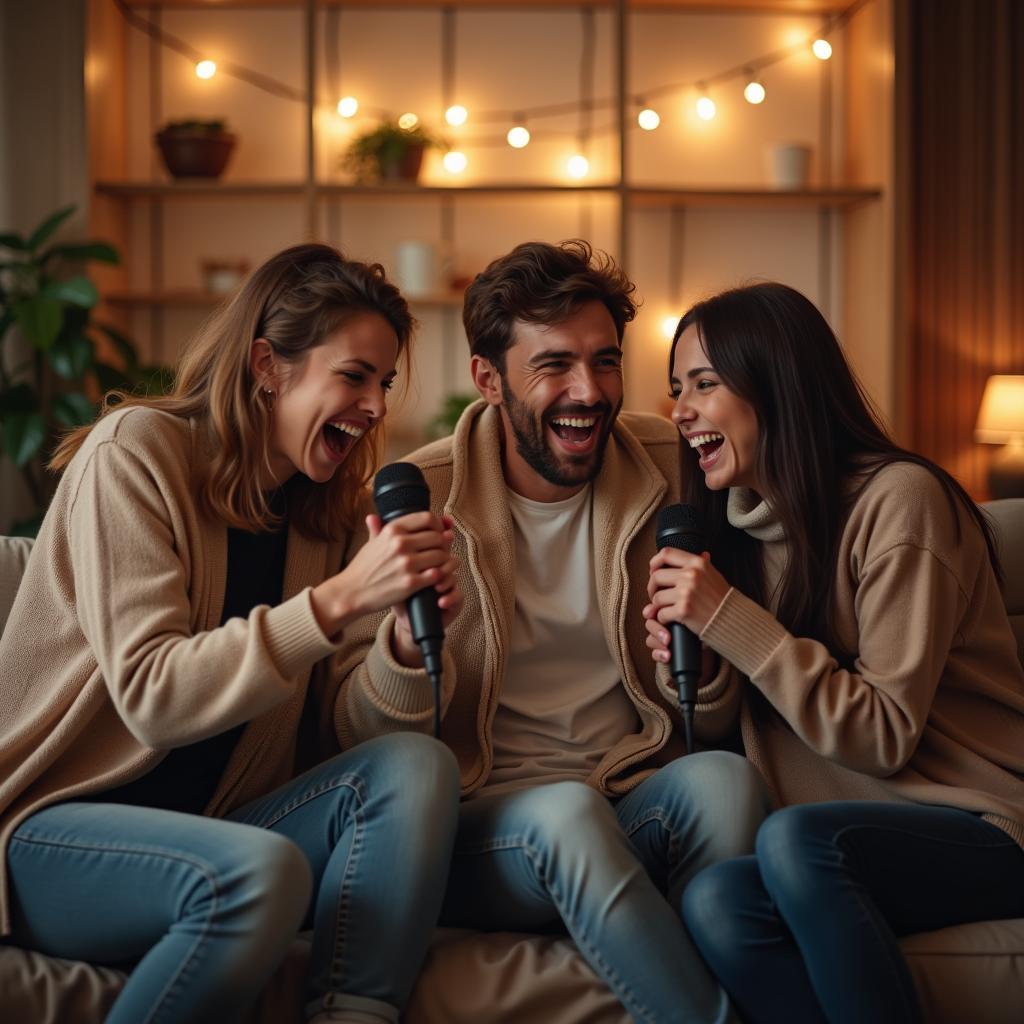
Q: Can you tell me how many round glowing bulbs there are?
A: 12